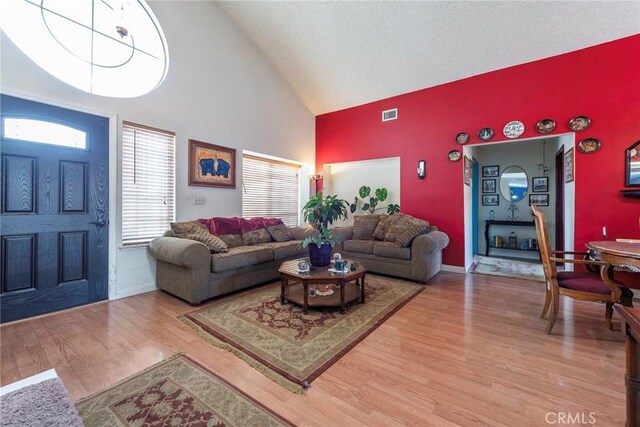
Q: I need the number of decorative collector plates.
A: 7